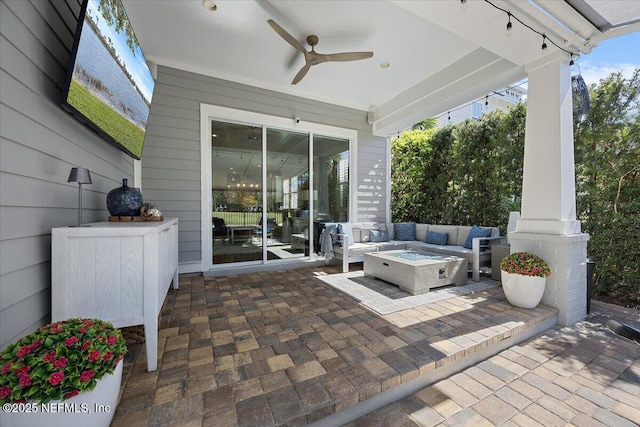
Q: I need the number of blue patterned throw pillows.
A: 5